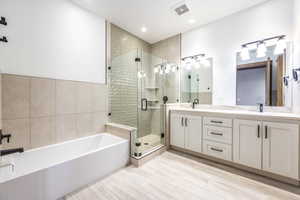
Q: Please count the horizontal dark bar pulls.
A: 3